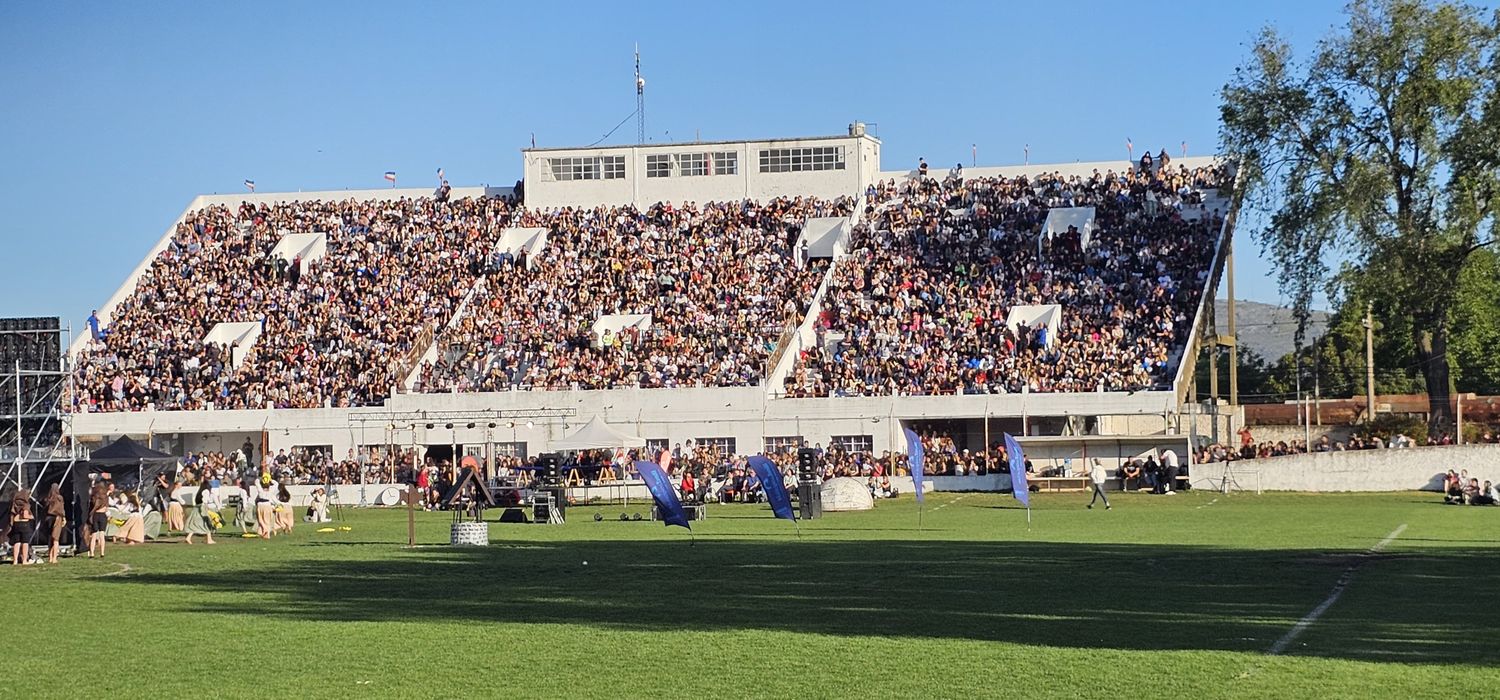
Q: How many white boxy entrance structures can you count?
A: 7